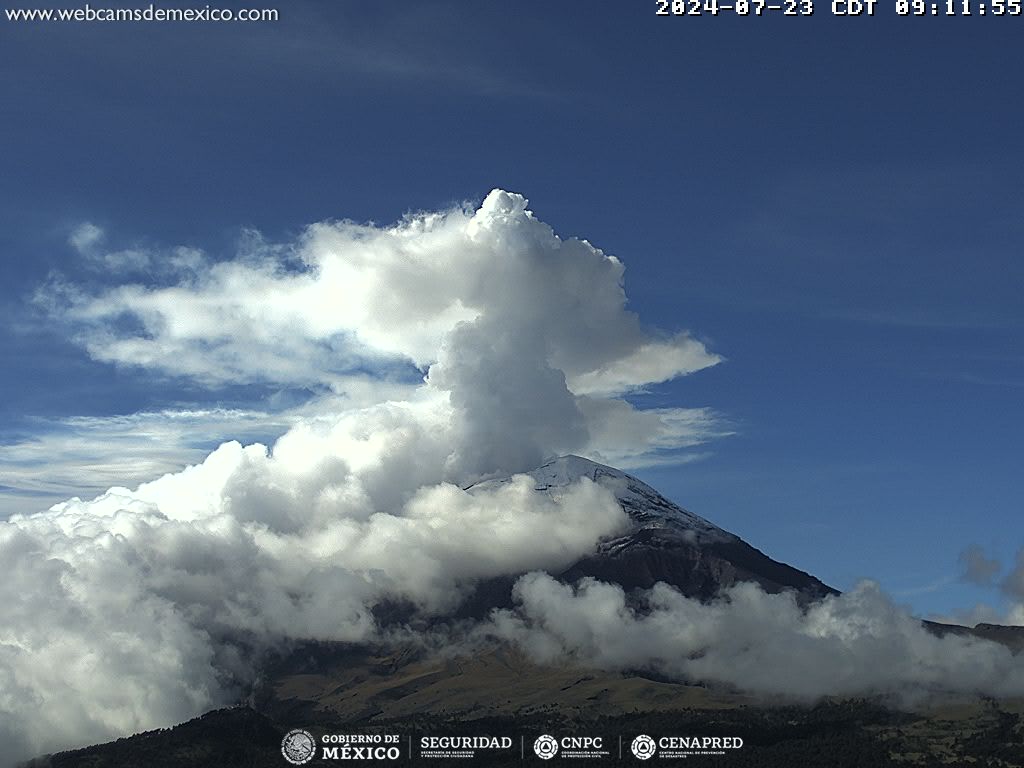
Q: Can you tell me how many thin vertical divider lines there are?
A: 3